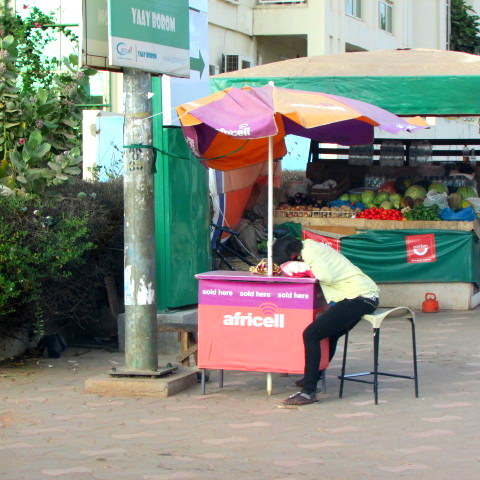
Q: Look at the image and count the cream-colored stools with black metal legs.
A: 1